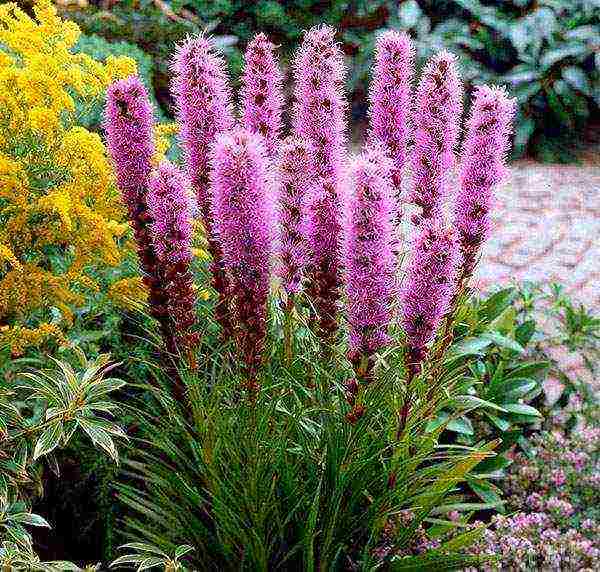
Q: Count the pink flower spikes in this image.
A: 13